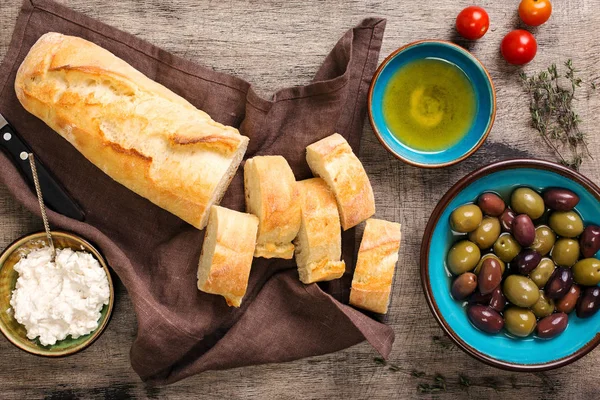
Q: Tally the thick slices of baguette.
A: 5